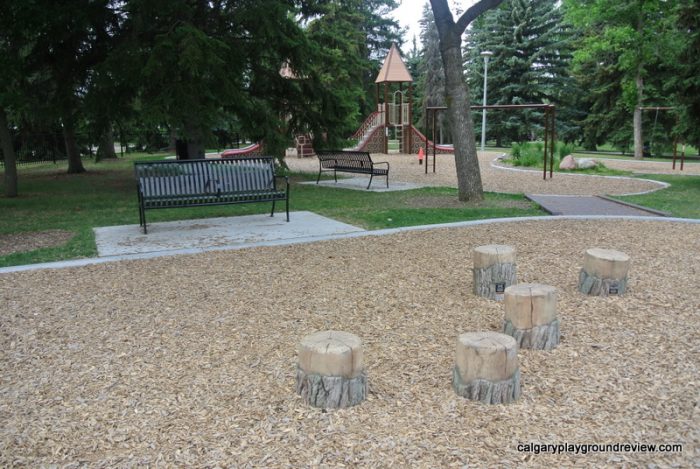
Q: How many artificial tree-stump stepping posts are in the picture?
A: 5